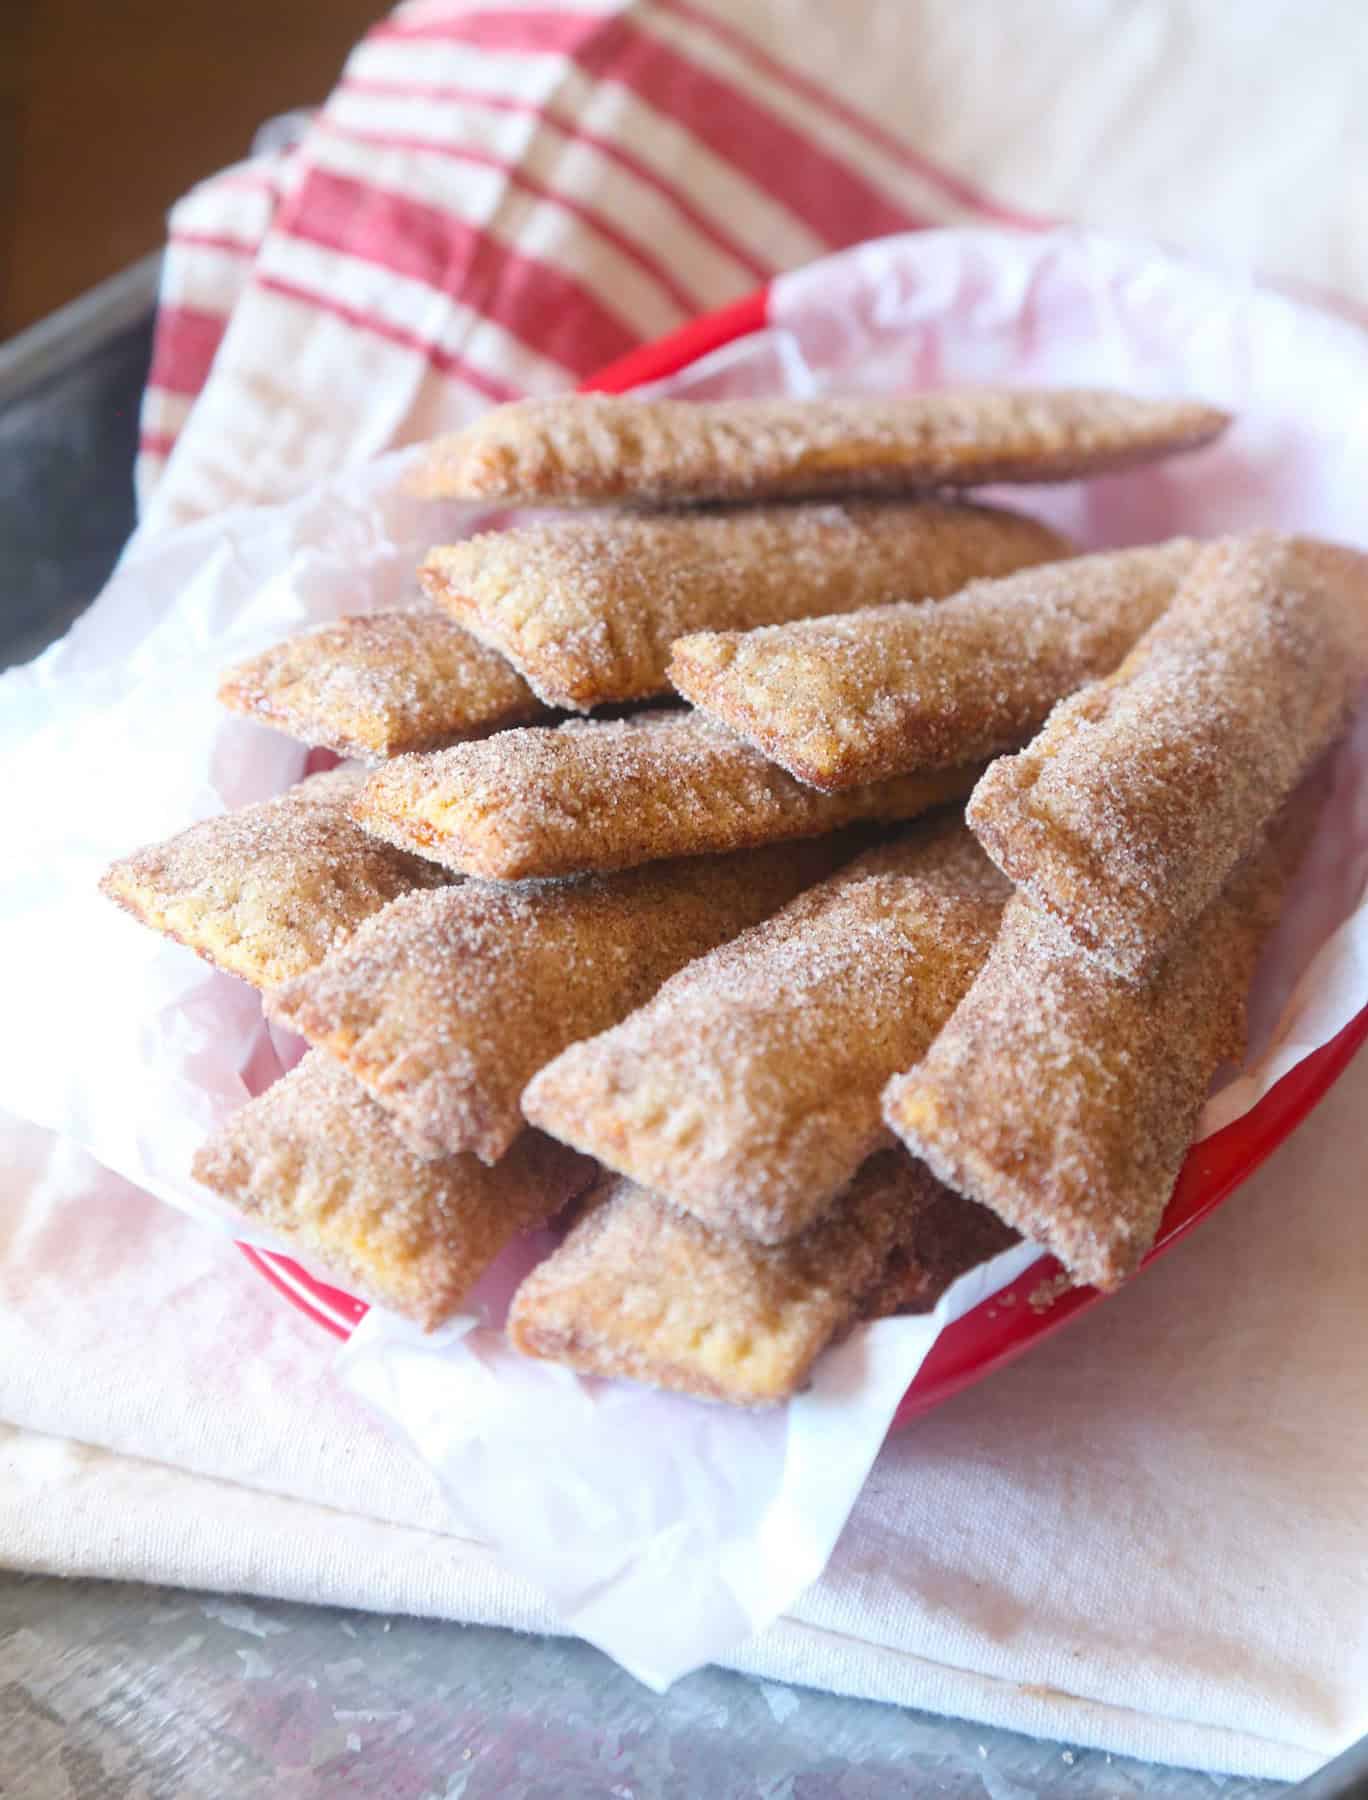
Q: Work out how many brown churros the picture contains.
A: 12